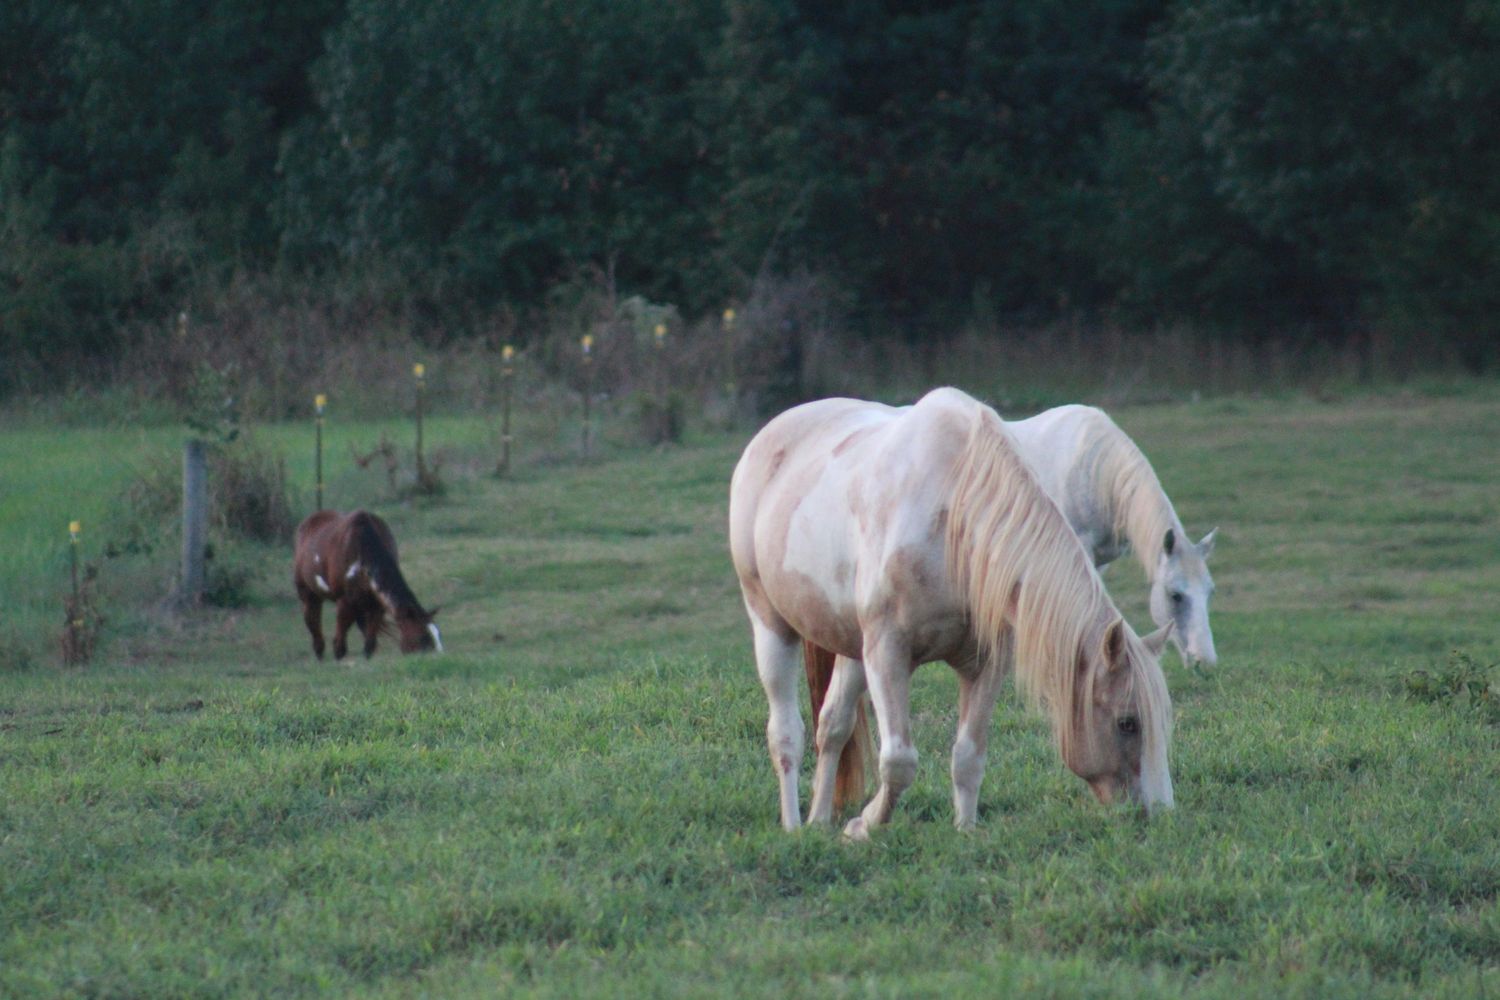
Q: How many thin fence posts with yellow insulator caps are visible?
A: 7